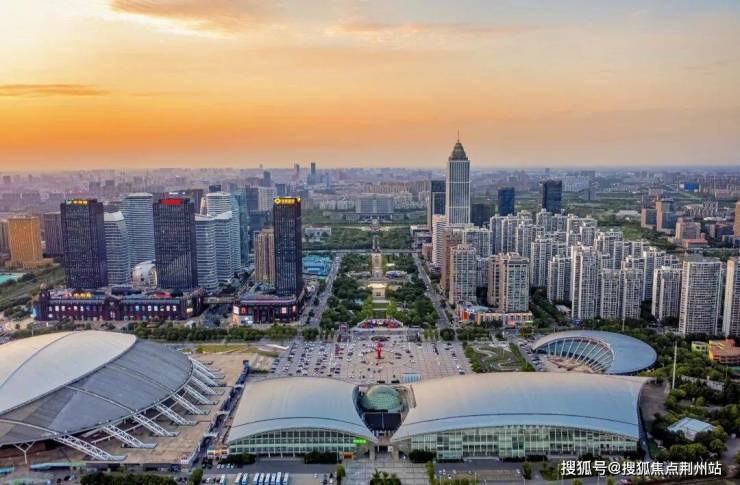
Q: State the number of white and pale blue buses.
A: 9